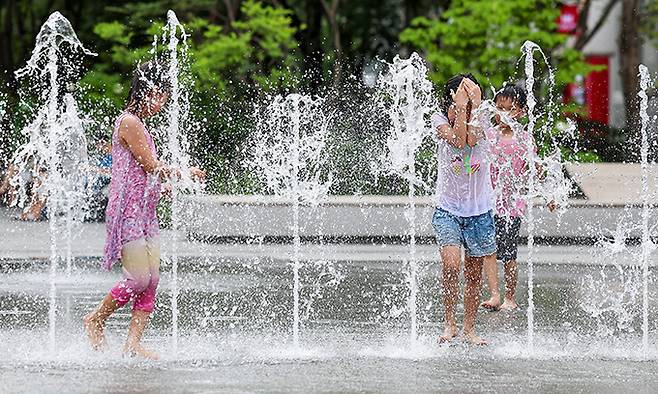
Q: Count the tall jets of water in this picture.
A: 6